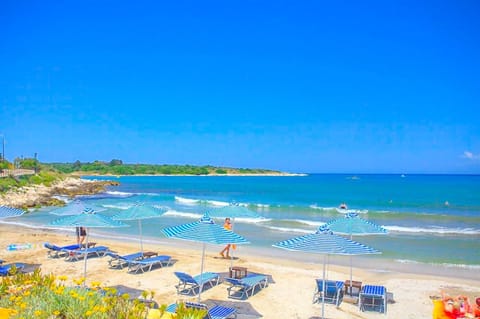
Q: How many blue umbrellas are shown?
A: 8